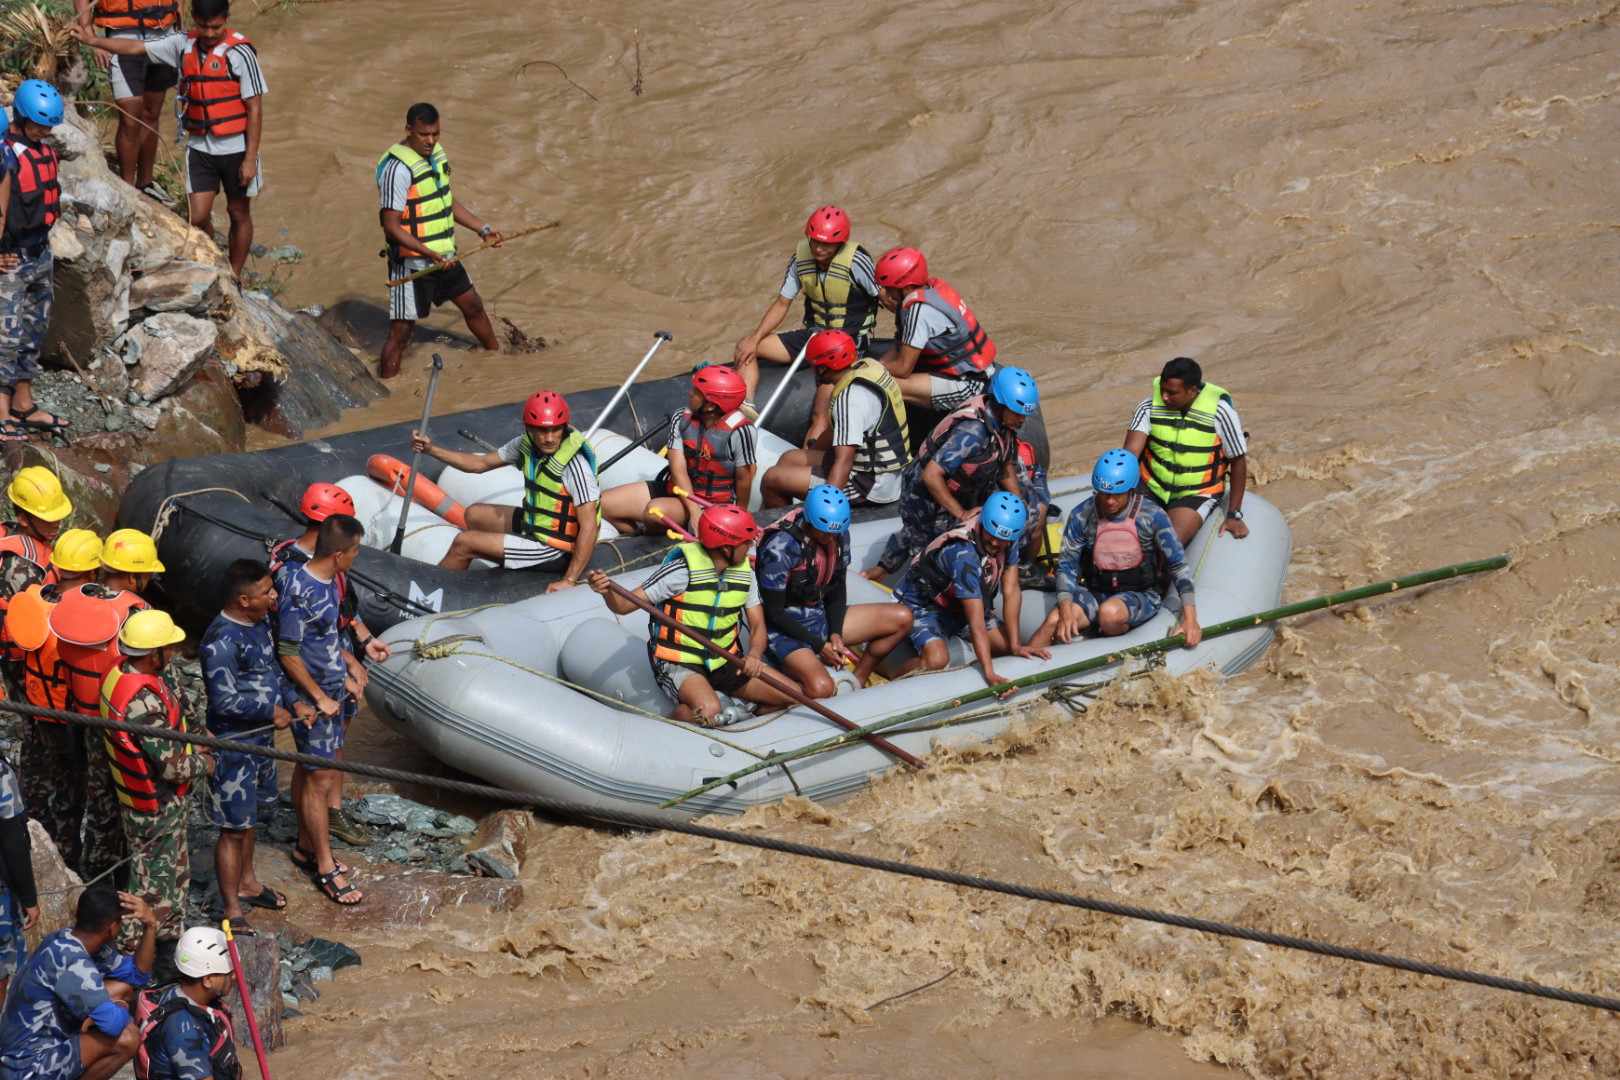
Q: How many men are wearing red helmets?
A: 7